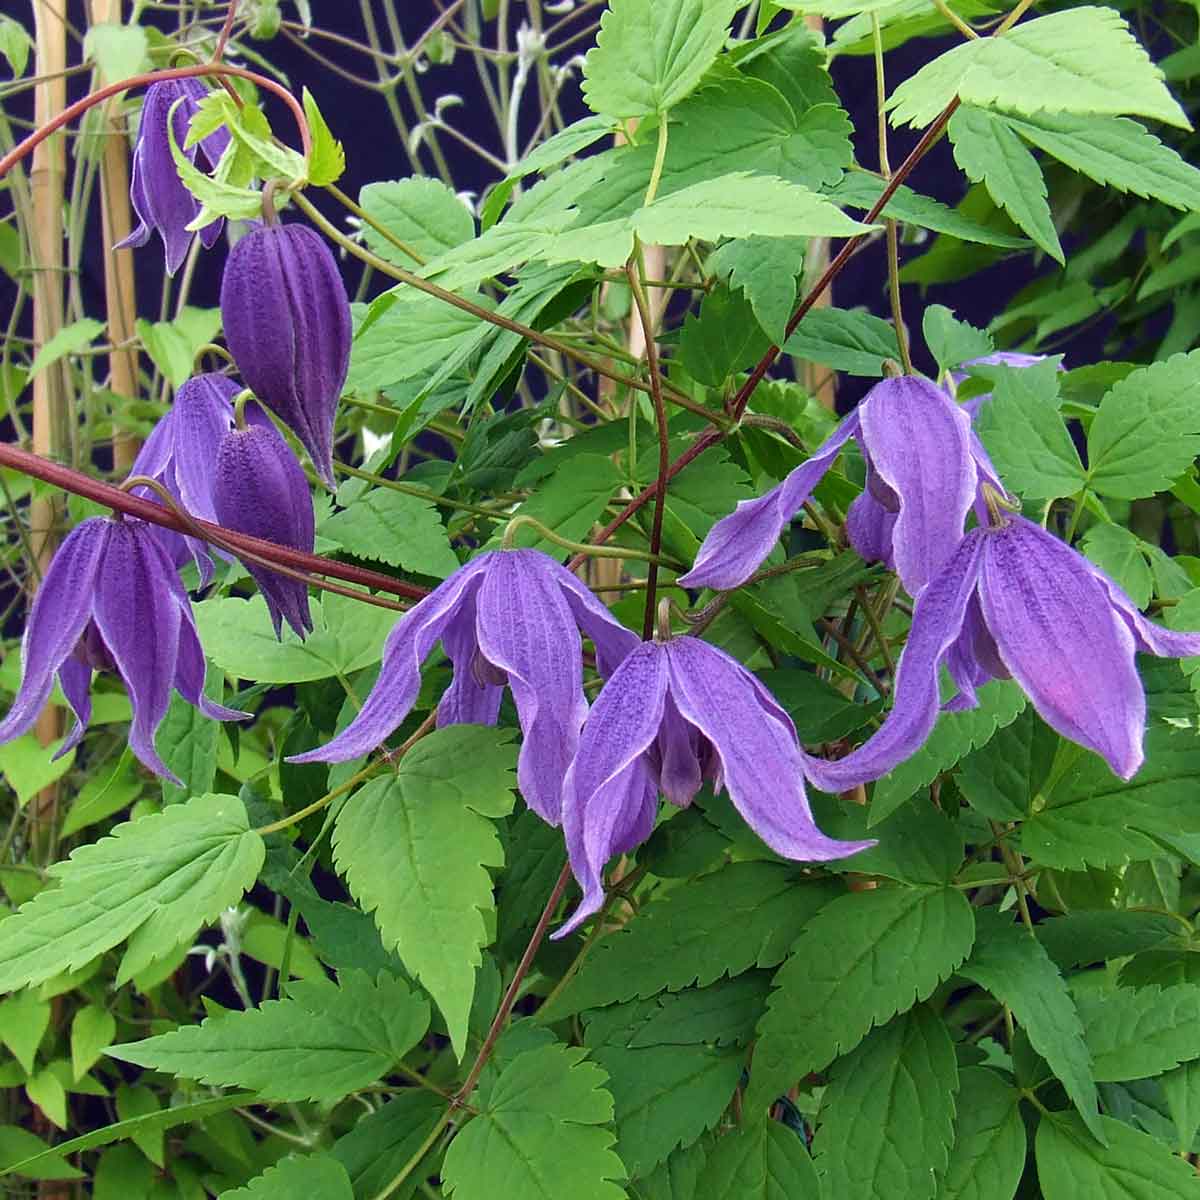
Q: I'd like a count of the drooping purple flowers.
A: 9